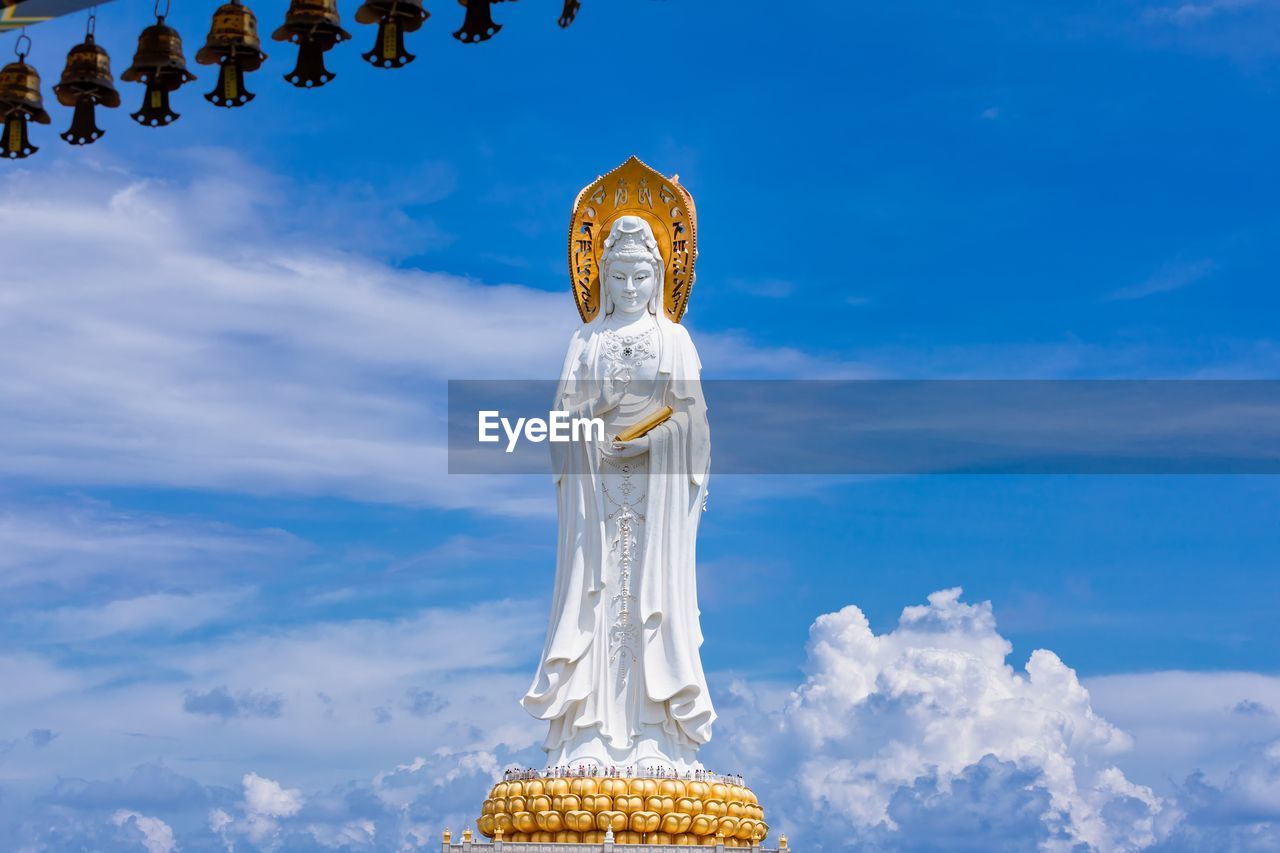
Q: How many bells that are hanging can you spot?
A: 8